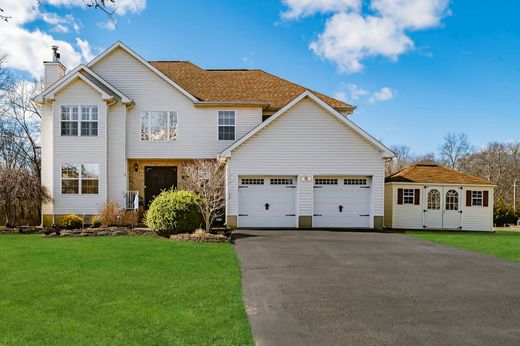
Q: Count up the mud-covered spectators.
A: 0